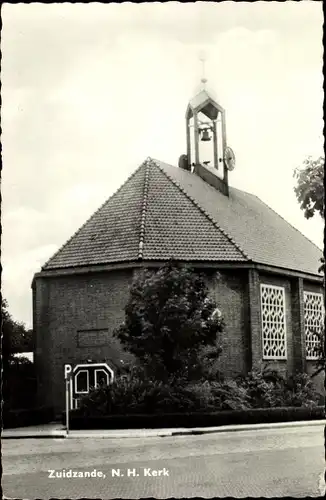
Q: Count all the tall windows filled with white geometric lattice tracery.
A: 2